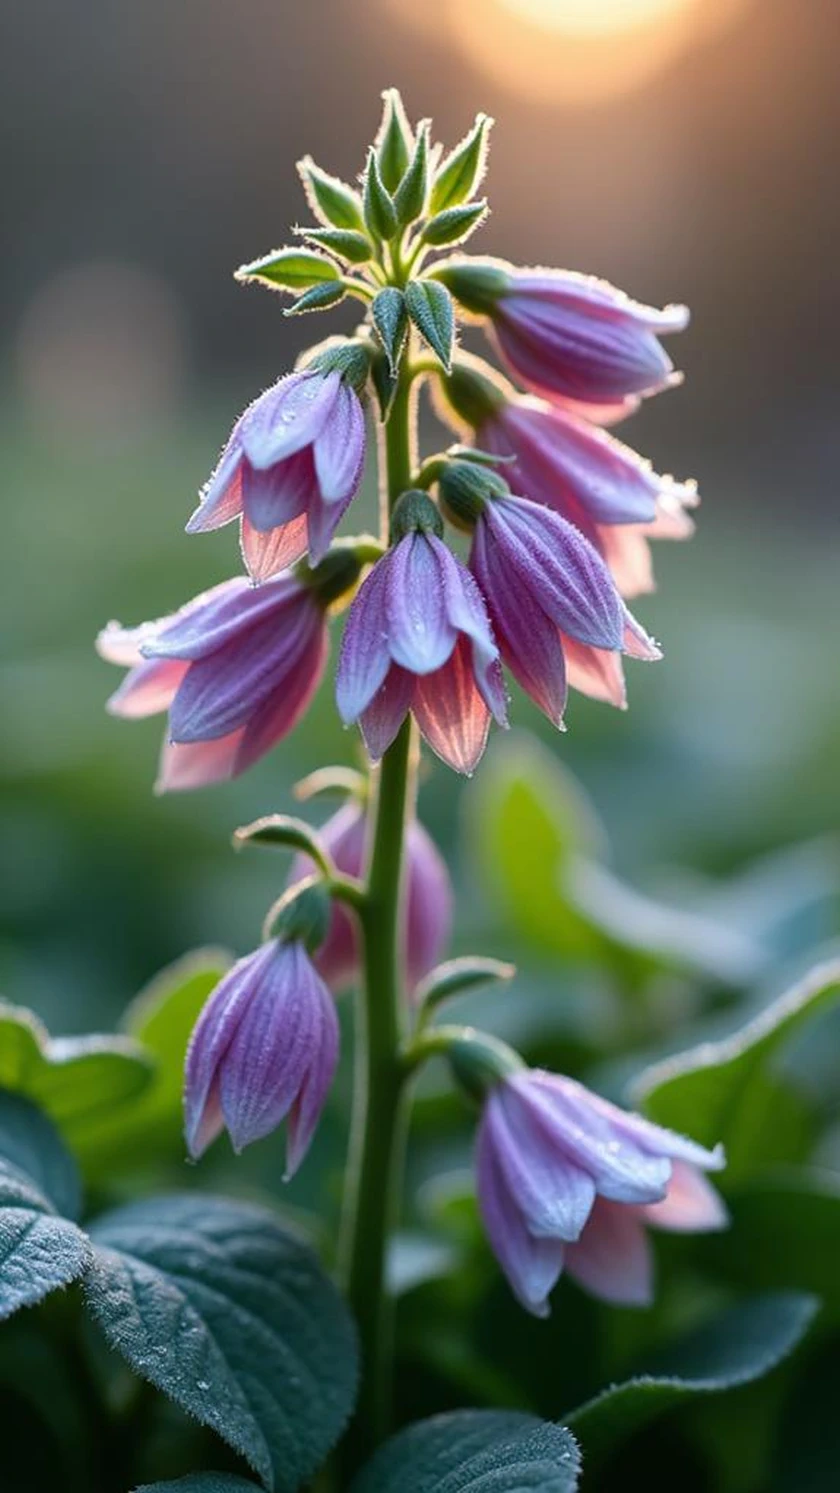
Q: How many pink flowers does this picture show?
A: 9